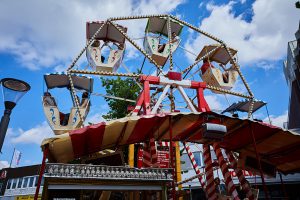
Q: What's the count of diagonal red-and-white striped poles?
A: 4